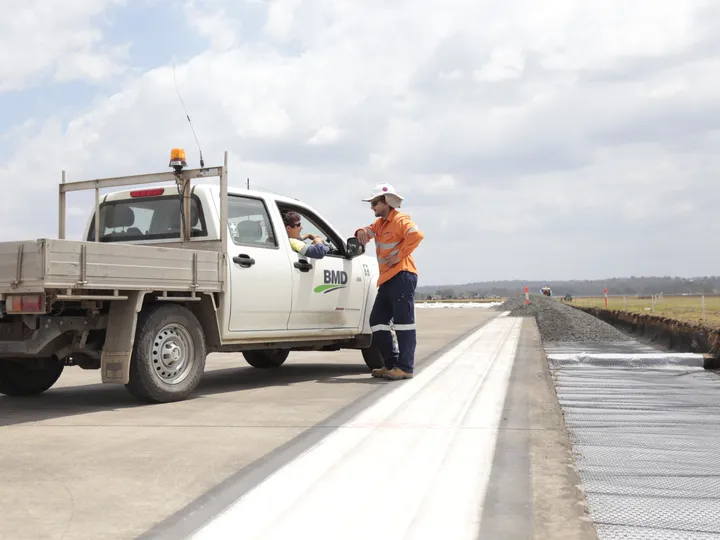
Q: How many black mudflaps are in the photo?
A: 1